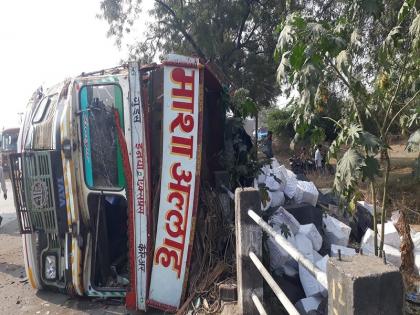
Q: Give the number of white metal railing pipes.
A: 3